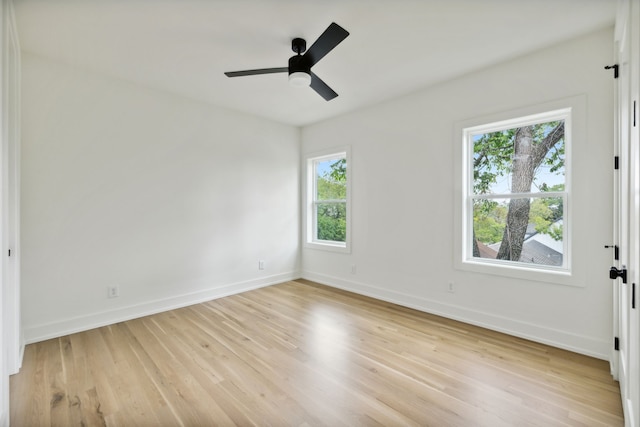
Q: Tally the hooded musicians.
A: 0